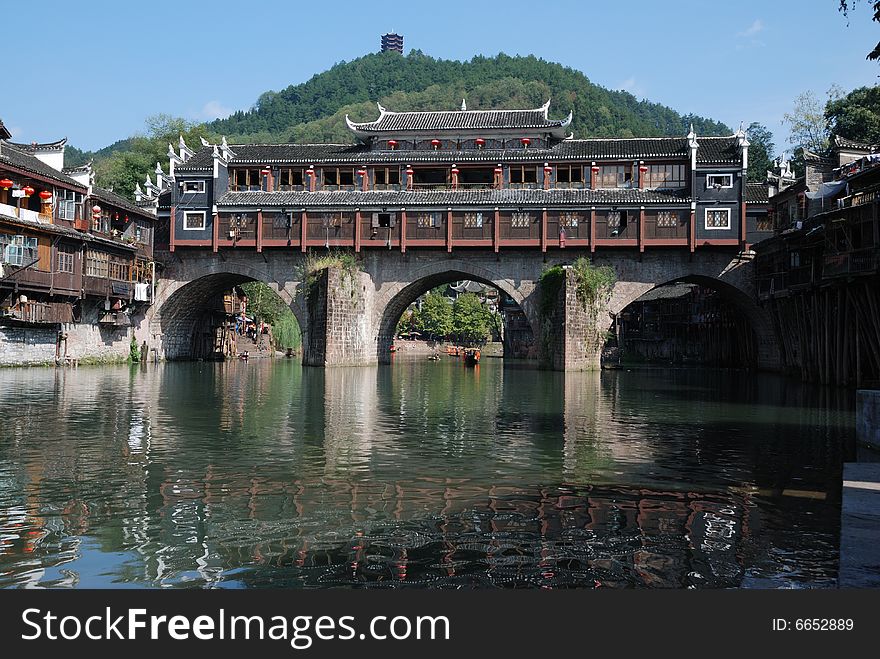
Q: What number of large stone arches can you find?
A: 3